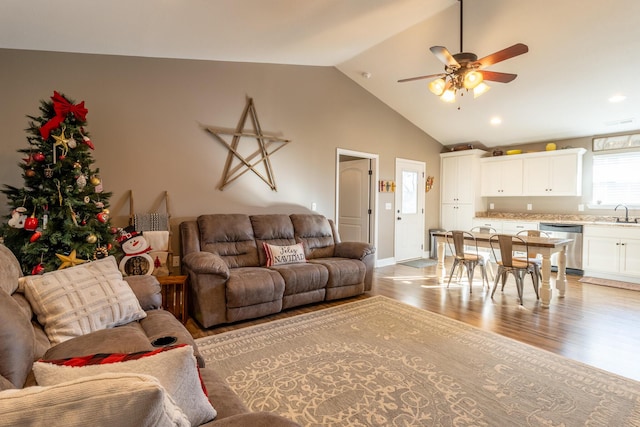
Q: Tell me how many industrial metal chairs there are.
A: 4